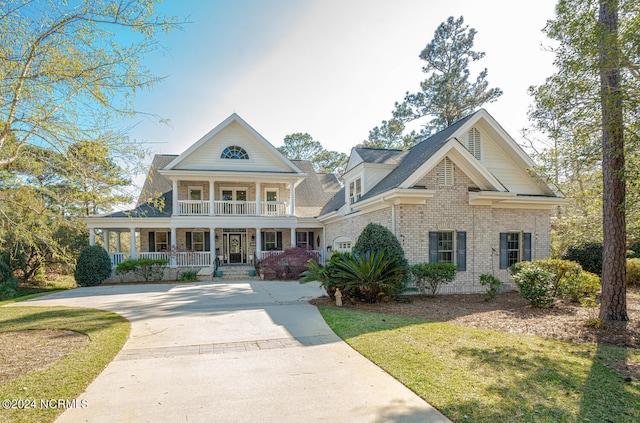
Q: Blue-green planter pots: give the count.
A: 2